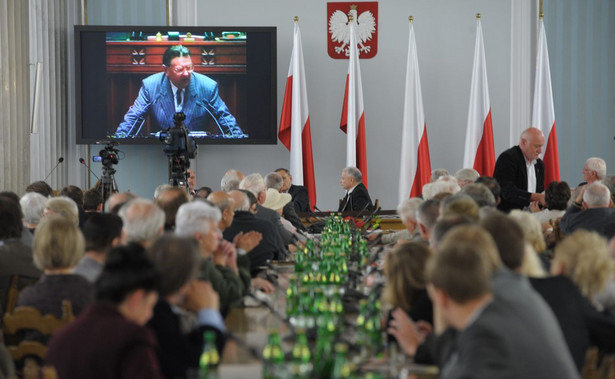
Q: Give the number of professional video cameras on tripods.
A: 2